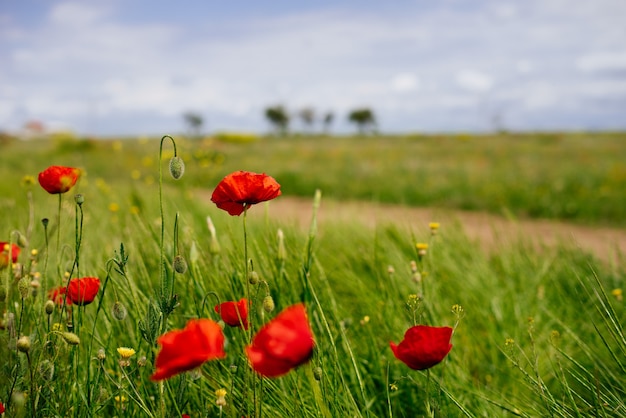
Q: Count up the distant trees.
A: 5